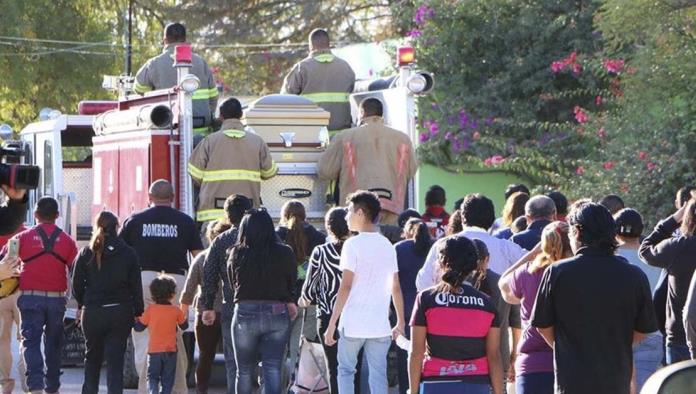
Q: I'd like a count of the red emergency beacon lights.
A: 2